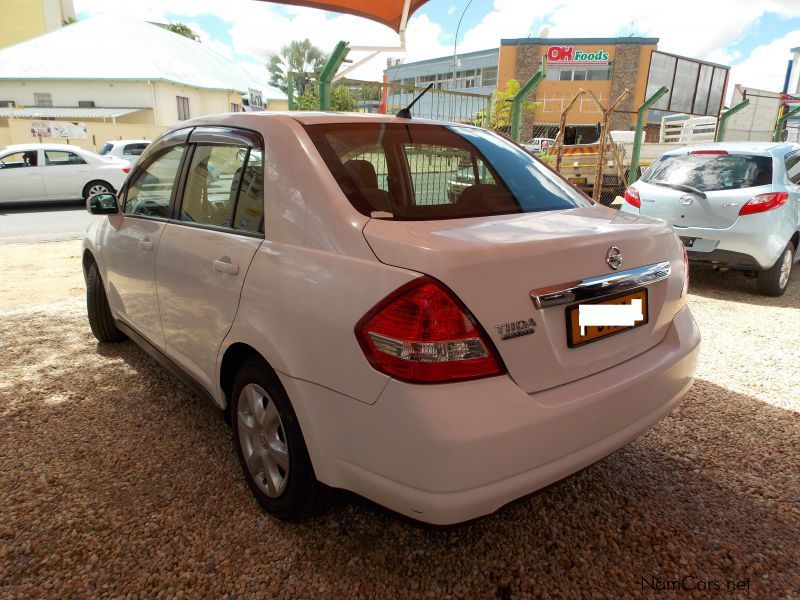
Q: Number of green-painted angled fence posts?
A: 5